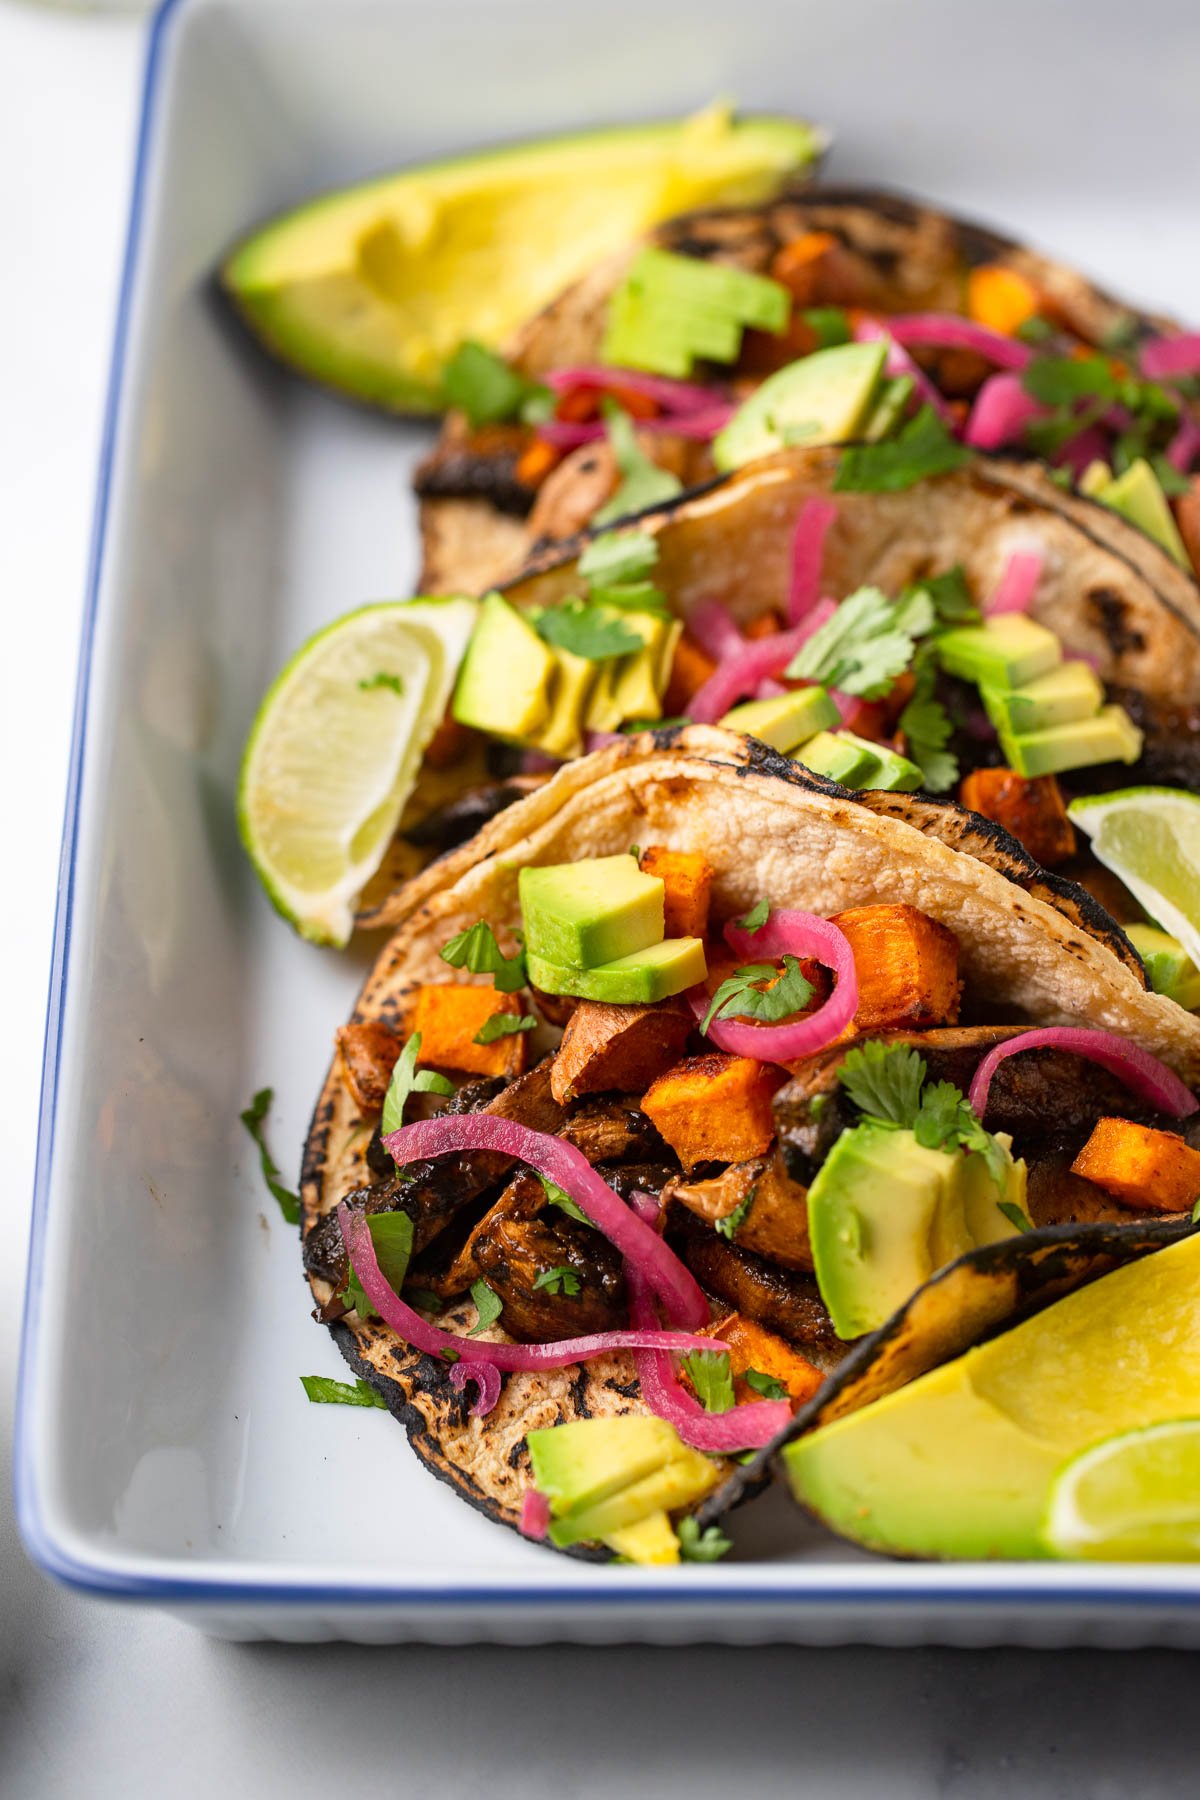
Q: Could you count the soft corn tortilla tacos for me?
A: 3